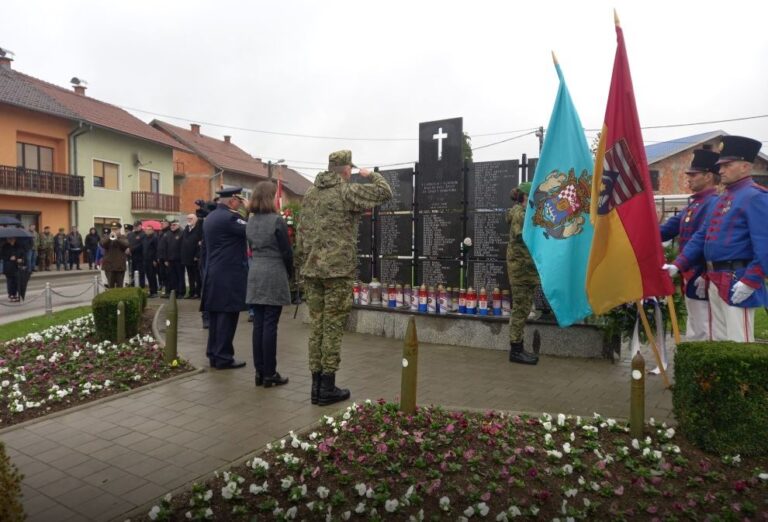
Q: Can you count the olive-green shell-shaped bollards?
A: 4